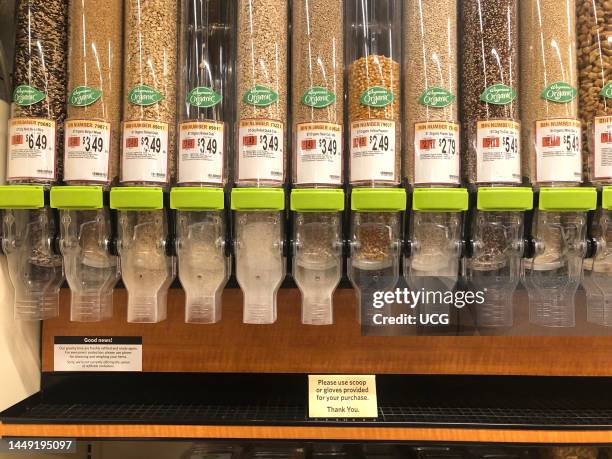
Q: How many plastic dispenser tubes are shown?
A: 11